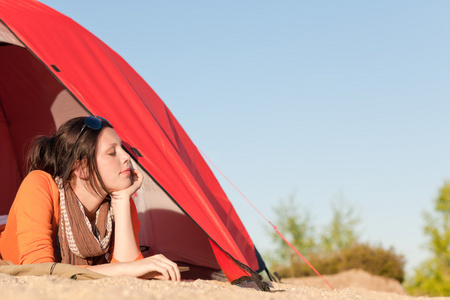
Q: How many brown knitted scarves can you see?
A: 1